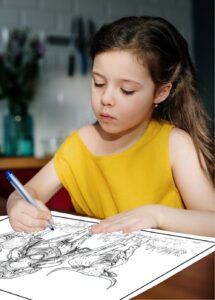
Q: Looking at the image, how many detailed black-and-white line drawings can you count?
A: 1